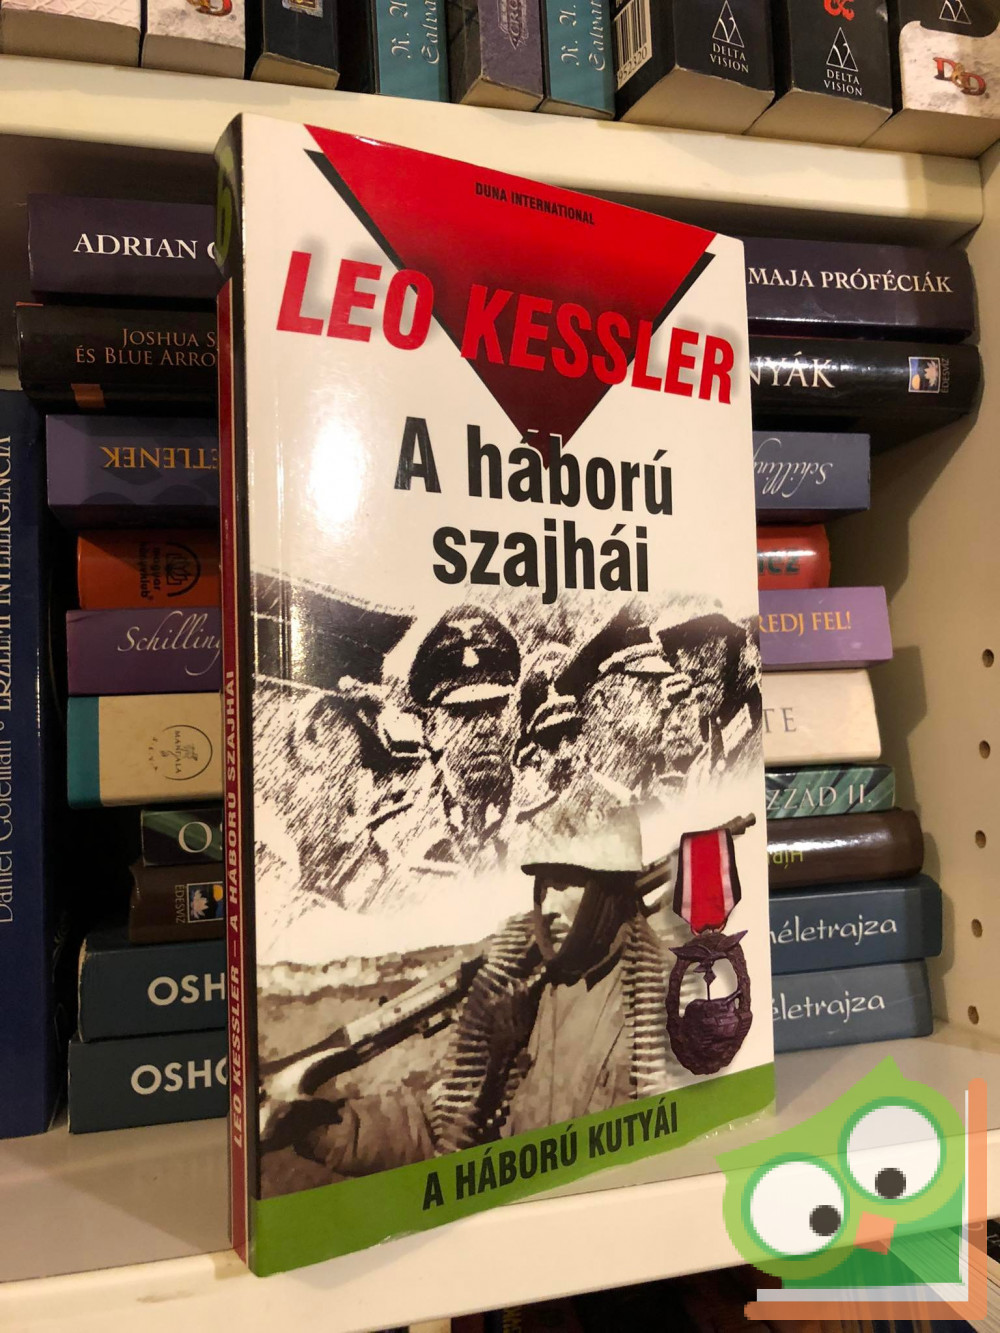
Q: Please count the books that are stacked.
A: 10